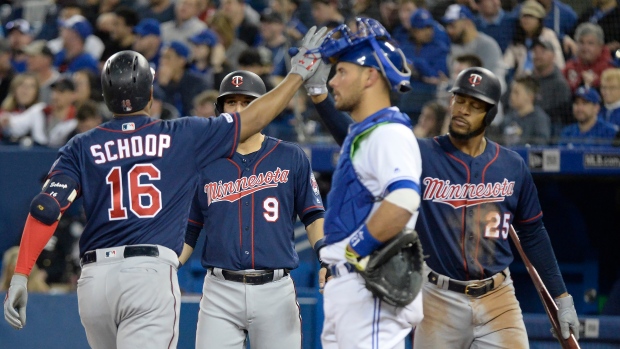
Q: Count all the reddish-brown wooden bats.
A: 1